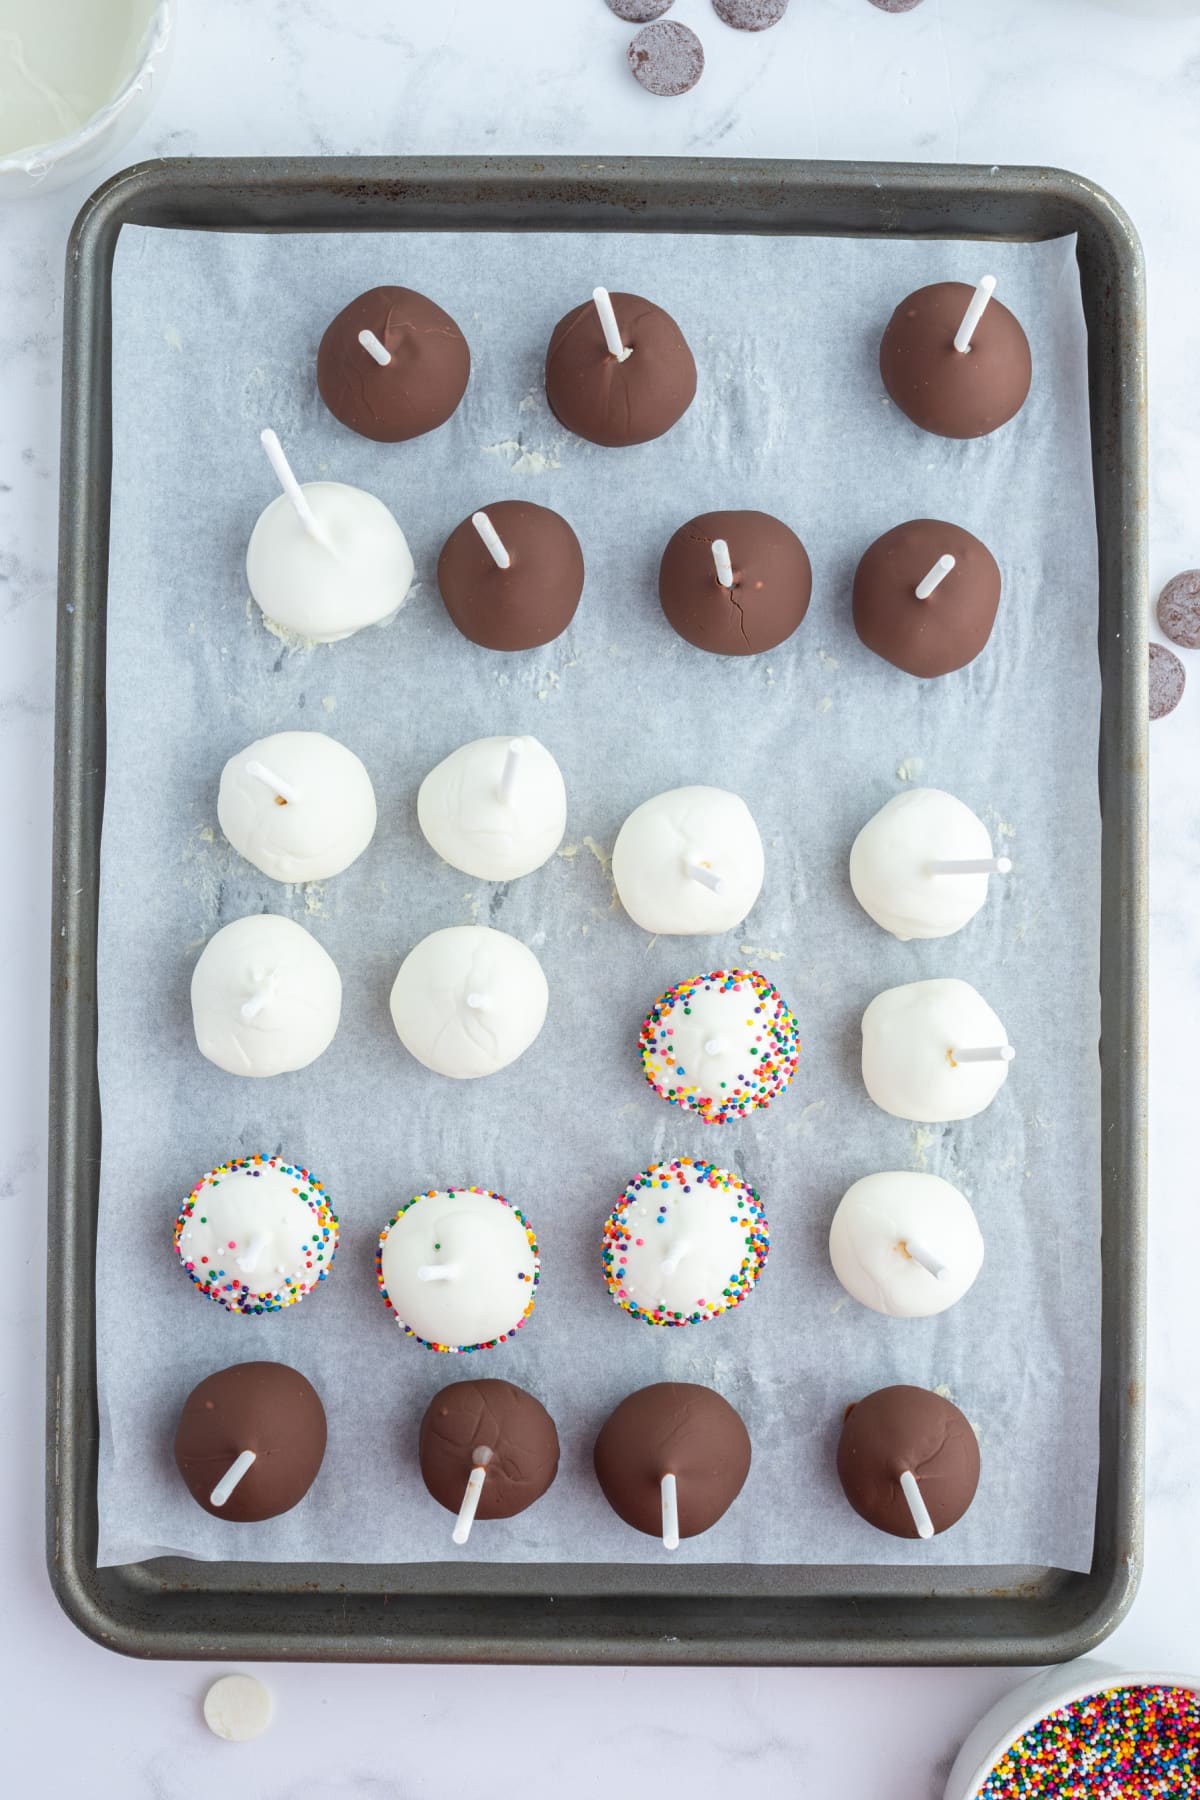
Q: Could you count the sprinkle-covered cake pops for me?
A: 4